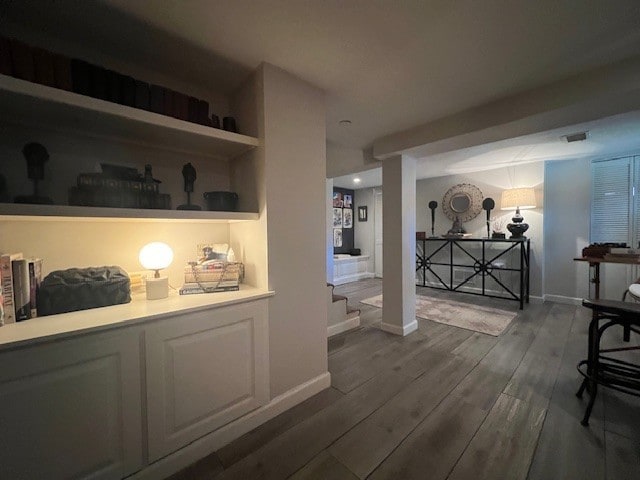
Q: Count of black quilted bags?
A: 1